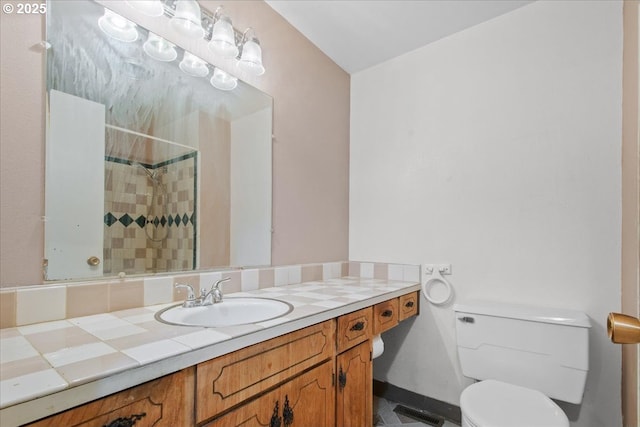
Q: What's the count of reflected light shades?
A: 4